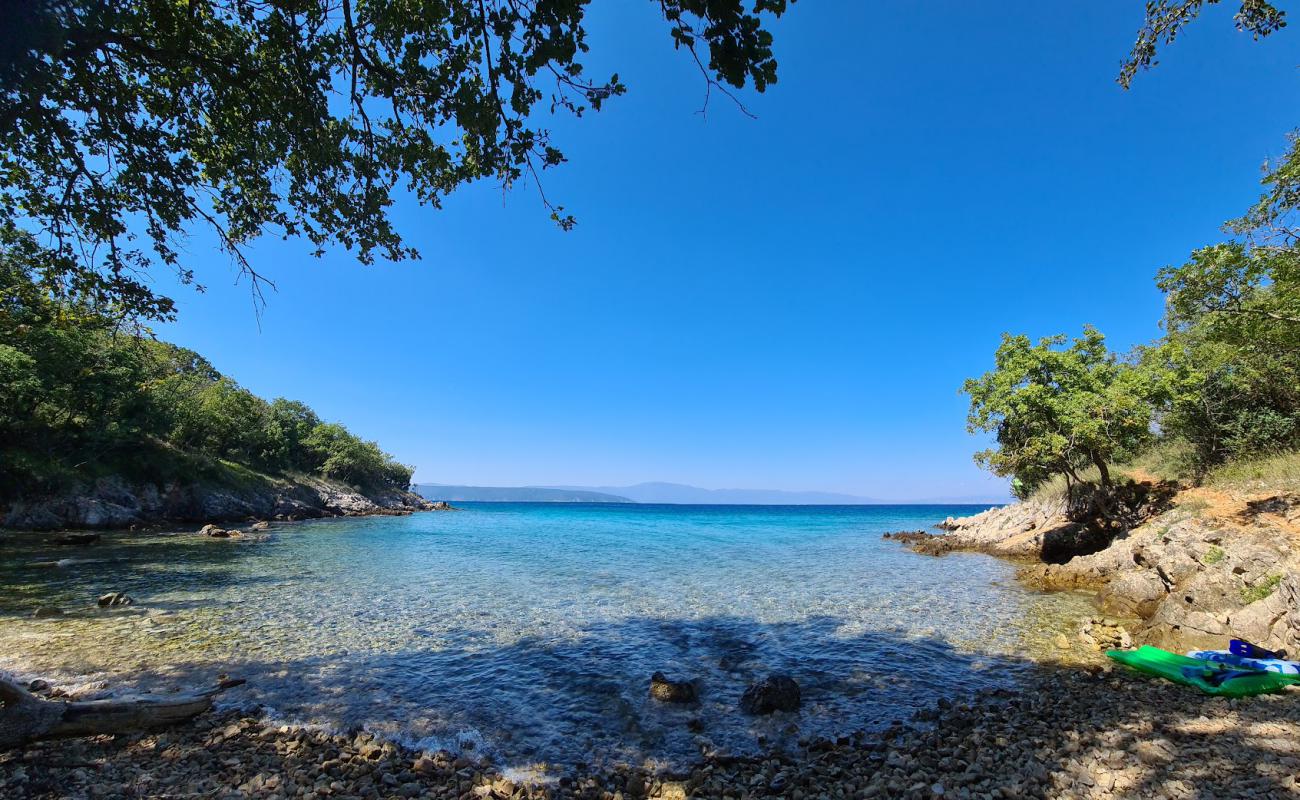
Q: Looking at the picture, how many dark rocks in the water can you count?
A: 2